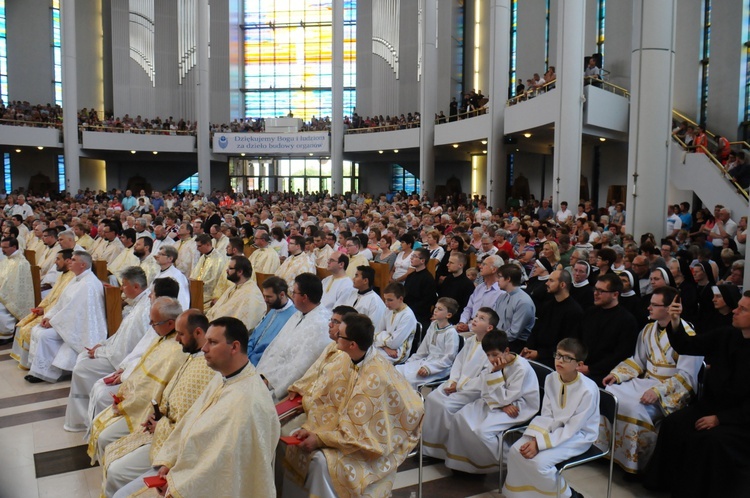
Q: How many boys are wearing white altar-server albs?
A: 5